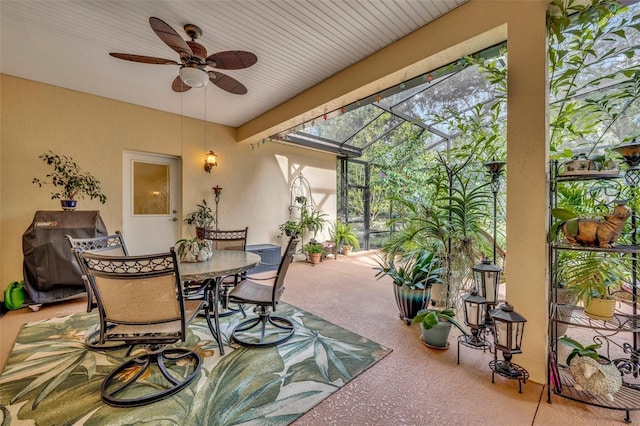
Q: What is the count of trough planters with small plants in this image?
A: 1